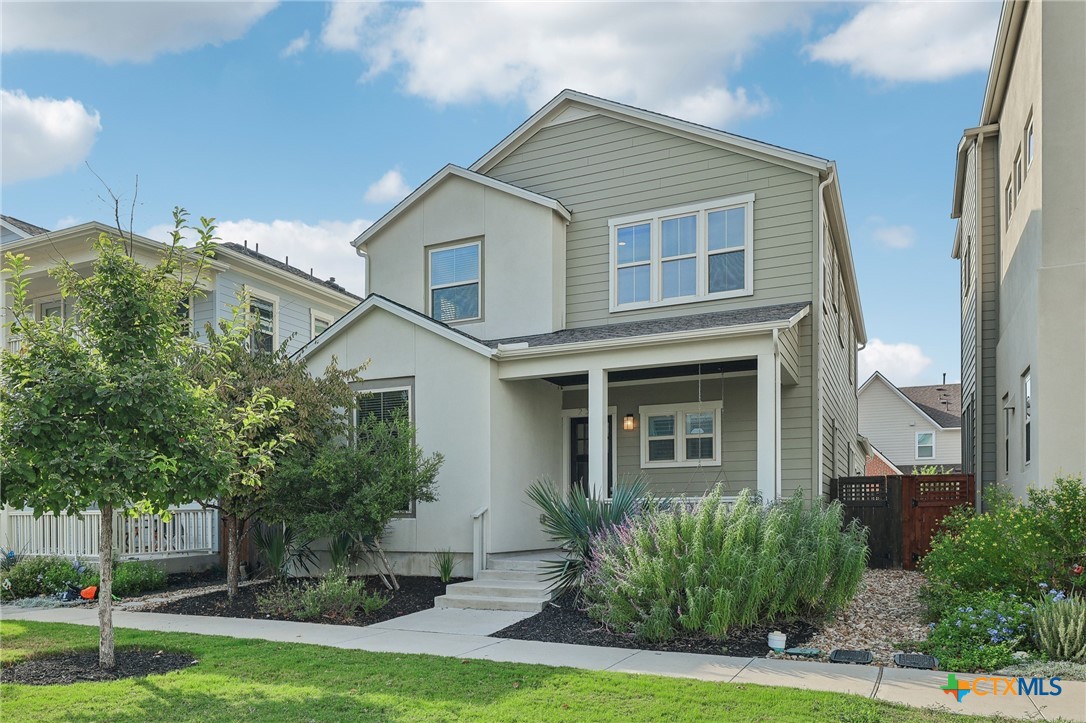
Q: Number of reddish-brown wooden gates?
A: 1